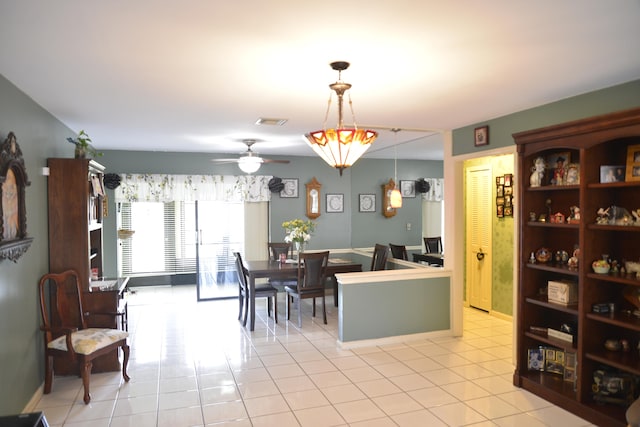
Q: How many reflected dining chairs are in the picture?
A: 2